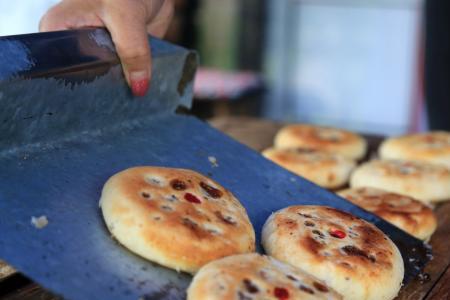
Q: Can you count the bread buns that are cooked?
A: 8